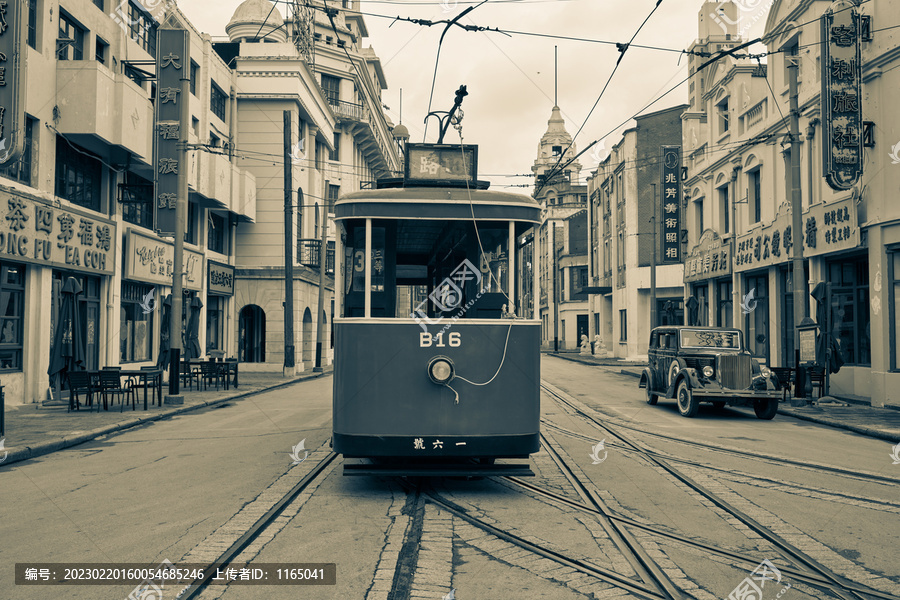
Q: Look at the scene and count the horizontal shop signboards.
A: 5